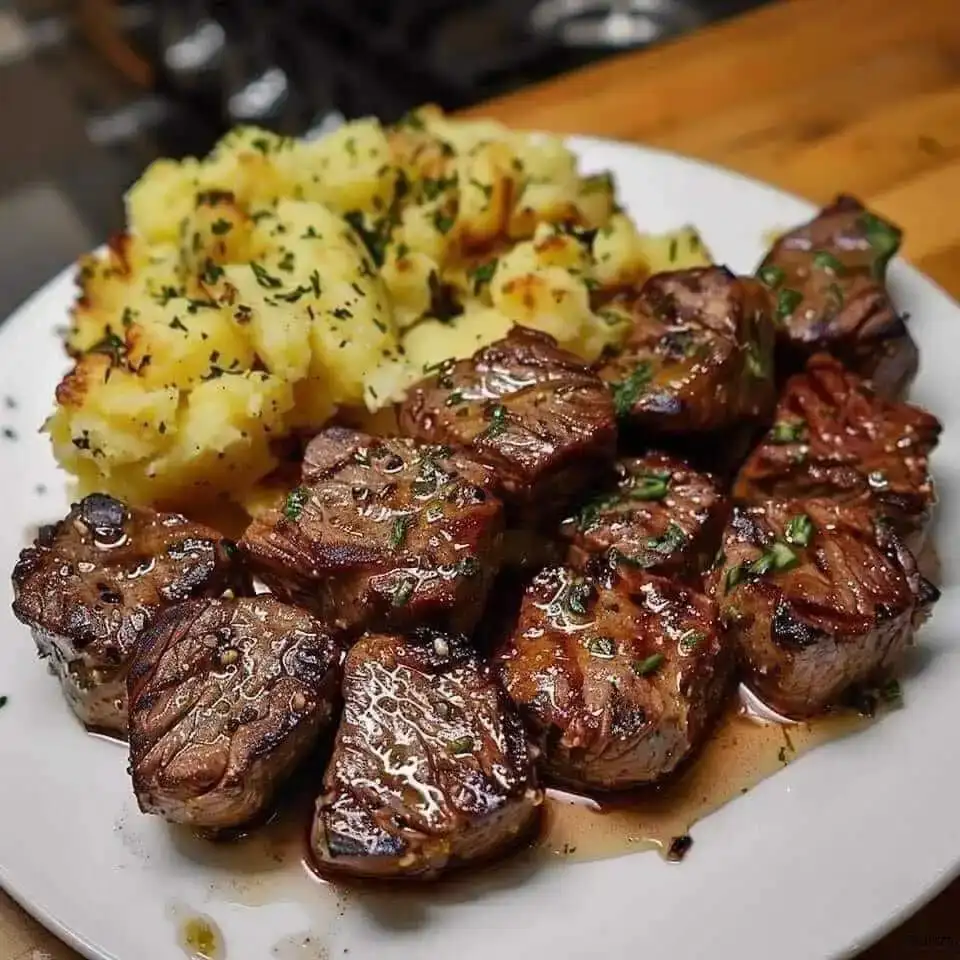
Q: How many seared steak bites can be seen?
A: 11